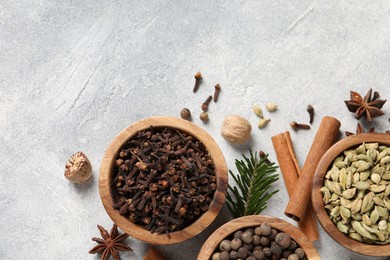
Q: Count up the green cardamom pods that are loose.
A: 3